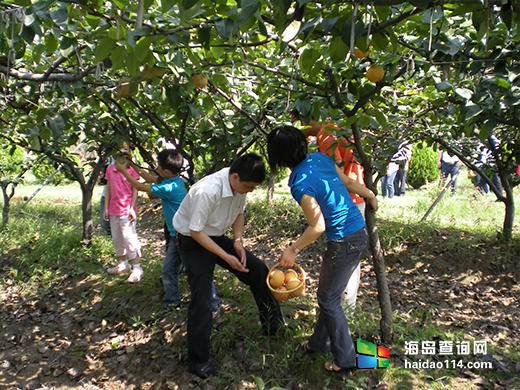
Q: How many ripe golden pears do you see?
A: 7